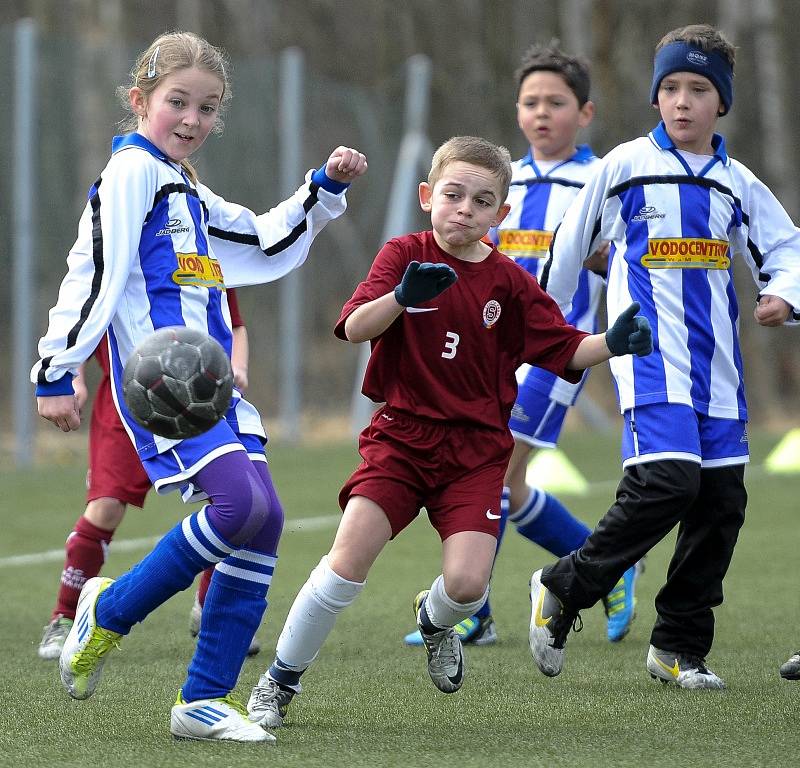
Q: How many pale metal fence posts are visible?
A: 3